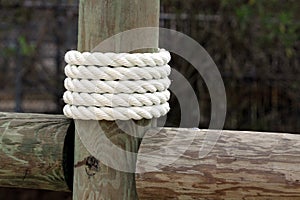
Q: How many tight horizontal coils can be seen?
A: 5